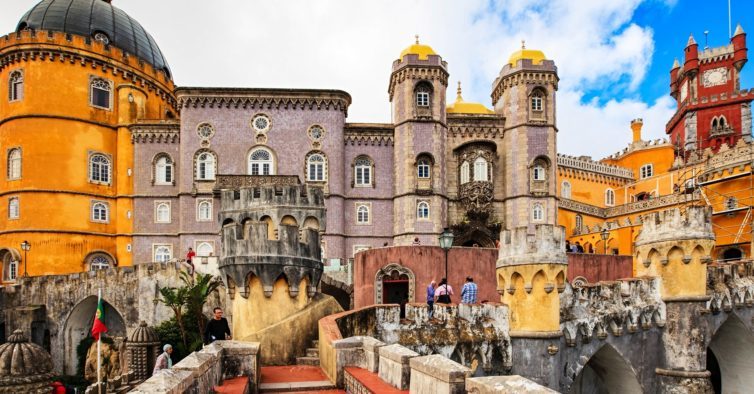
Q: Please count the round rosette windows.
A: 3